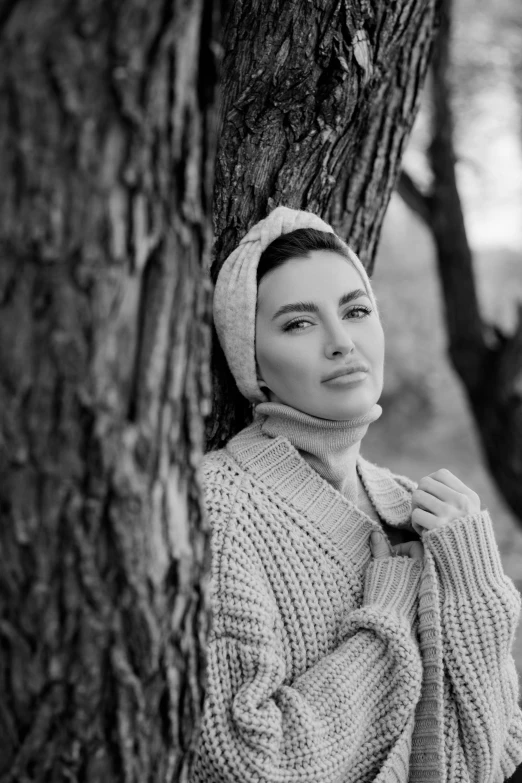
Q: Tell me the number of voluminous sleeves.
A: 2